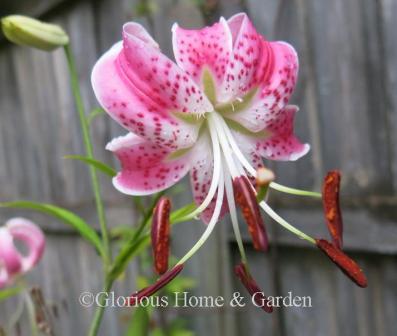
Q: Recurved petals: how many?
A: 6